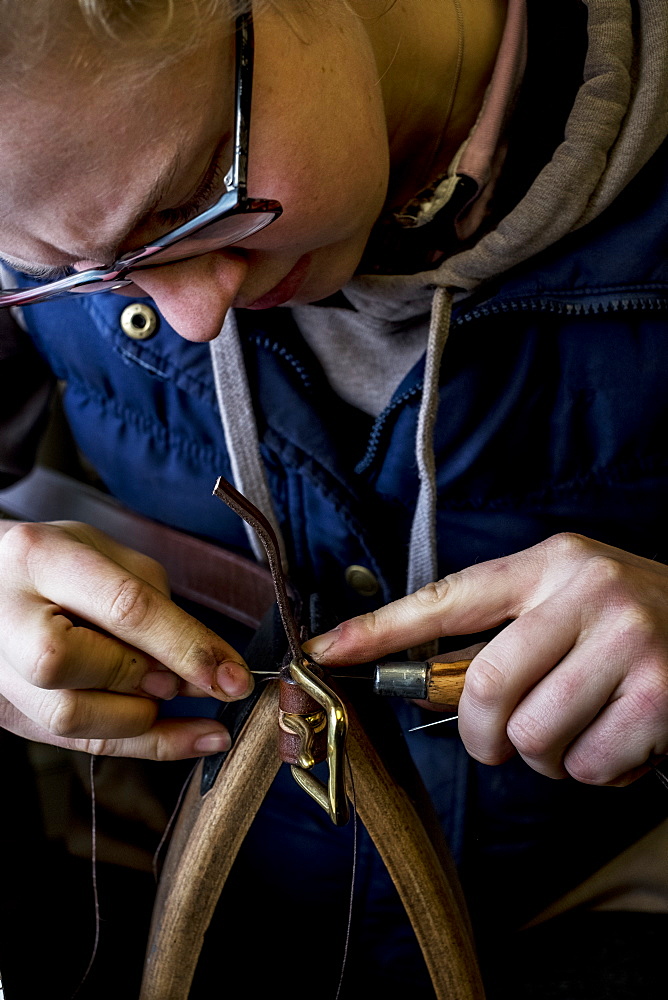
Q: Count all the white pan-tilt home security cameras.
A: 0